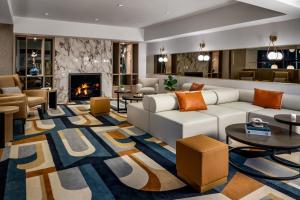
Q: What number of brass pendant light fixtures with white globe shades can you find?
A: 3